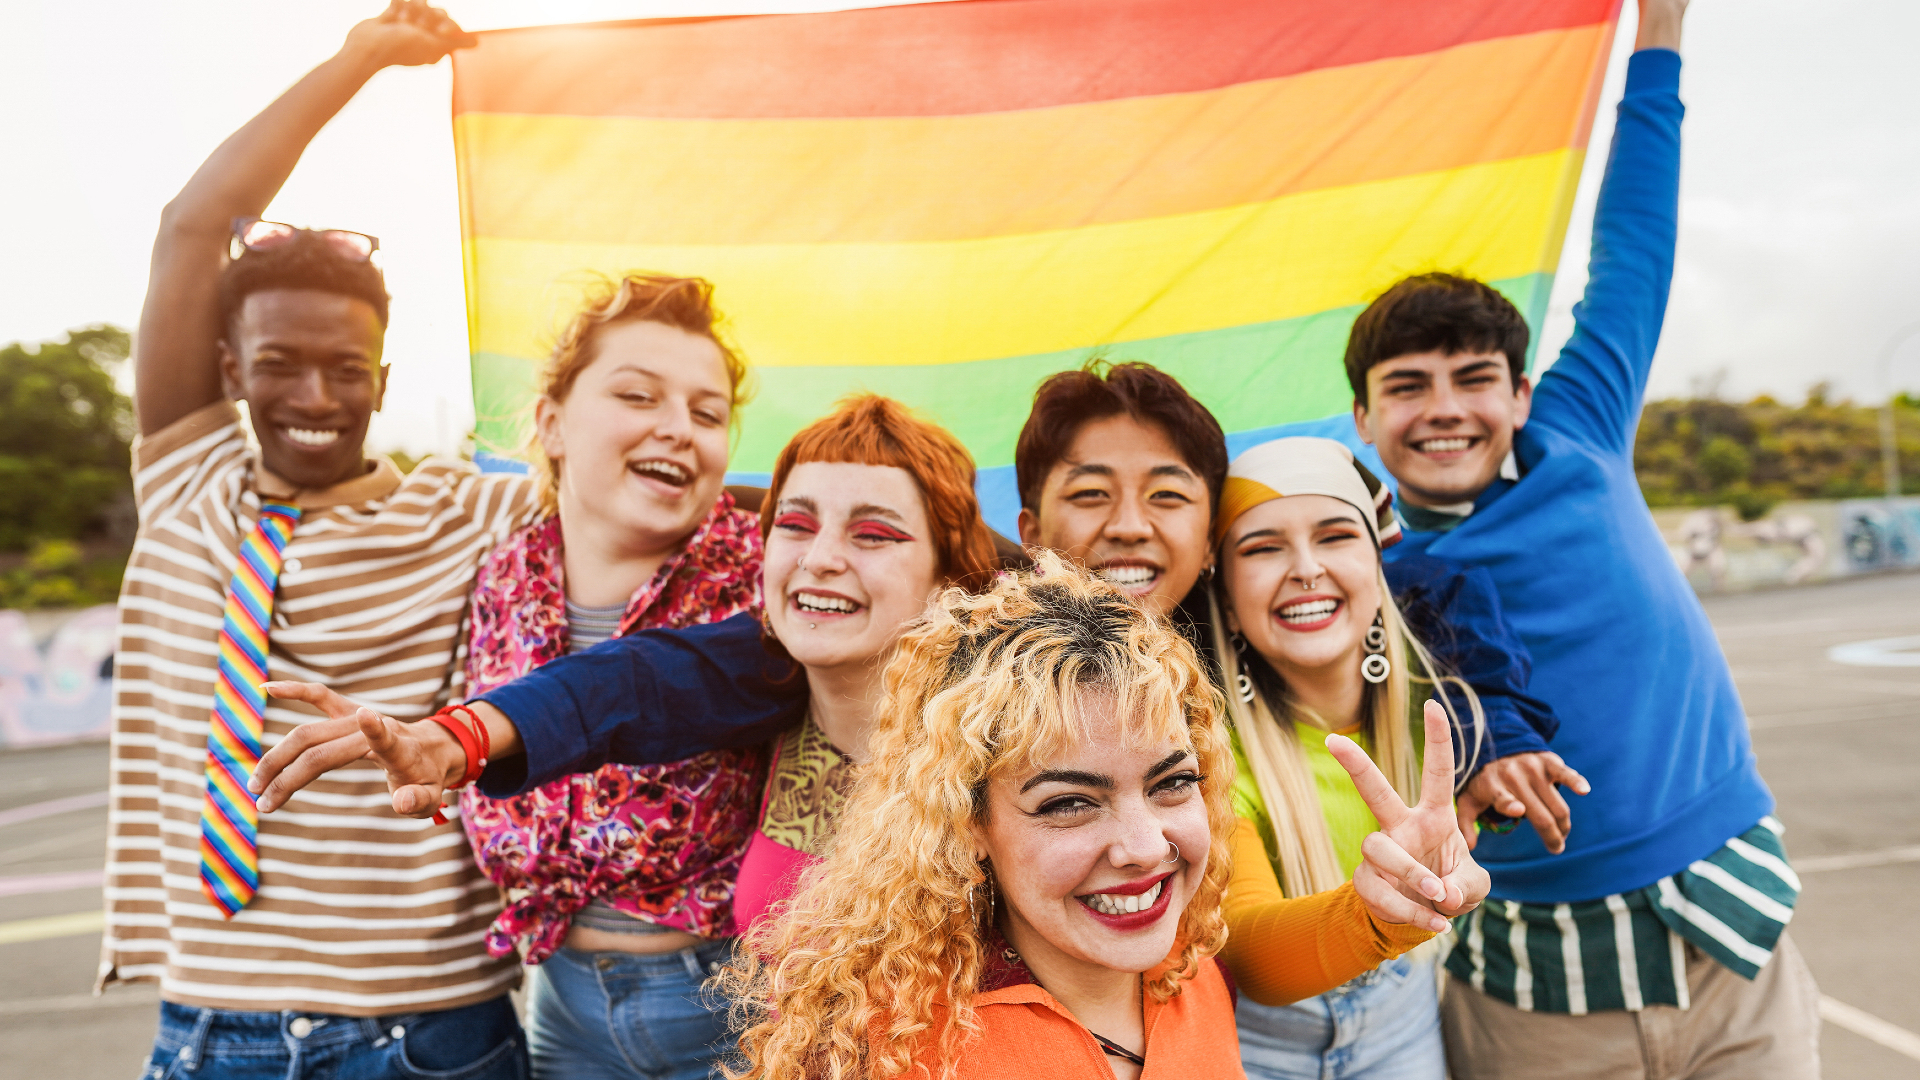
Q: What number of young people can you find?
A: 7